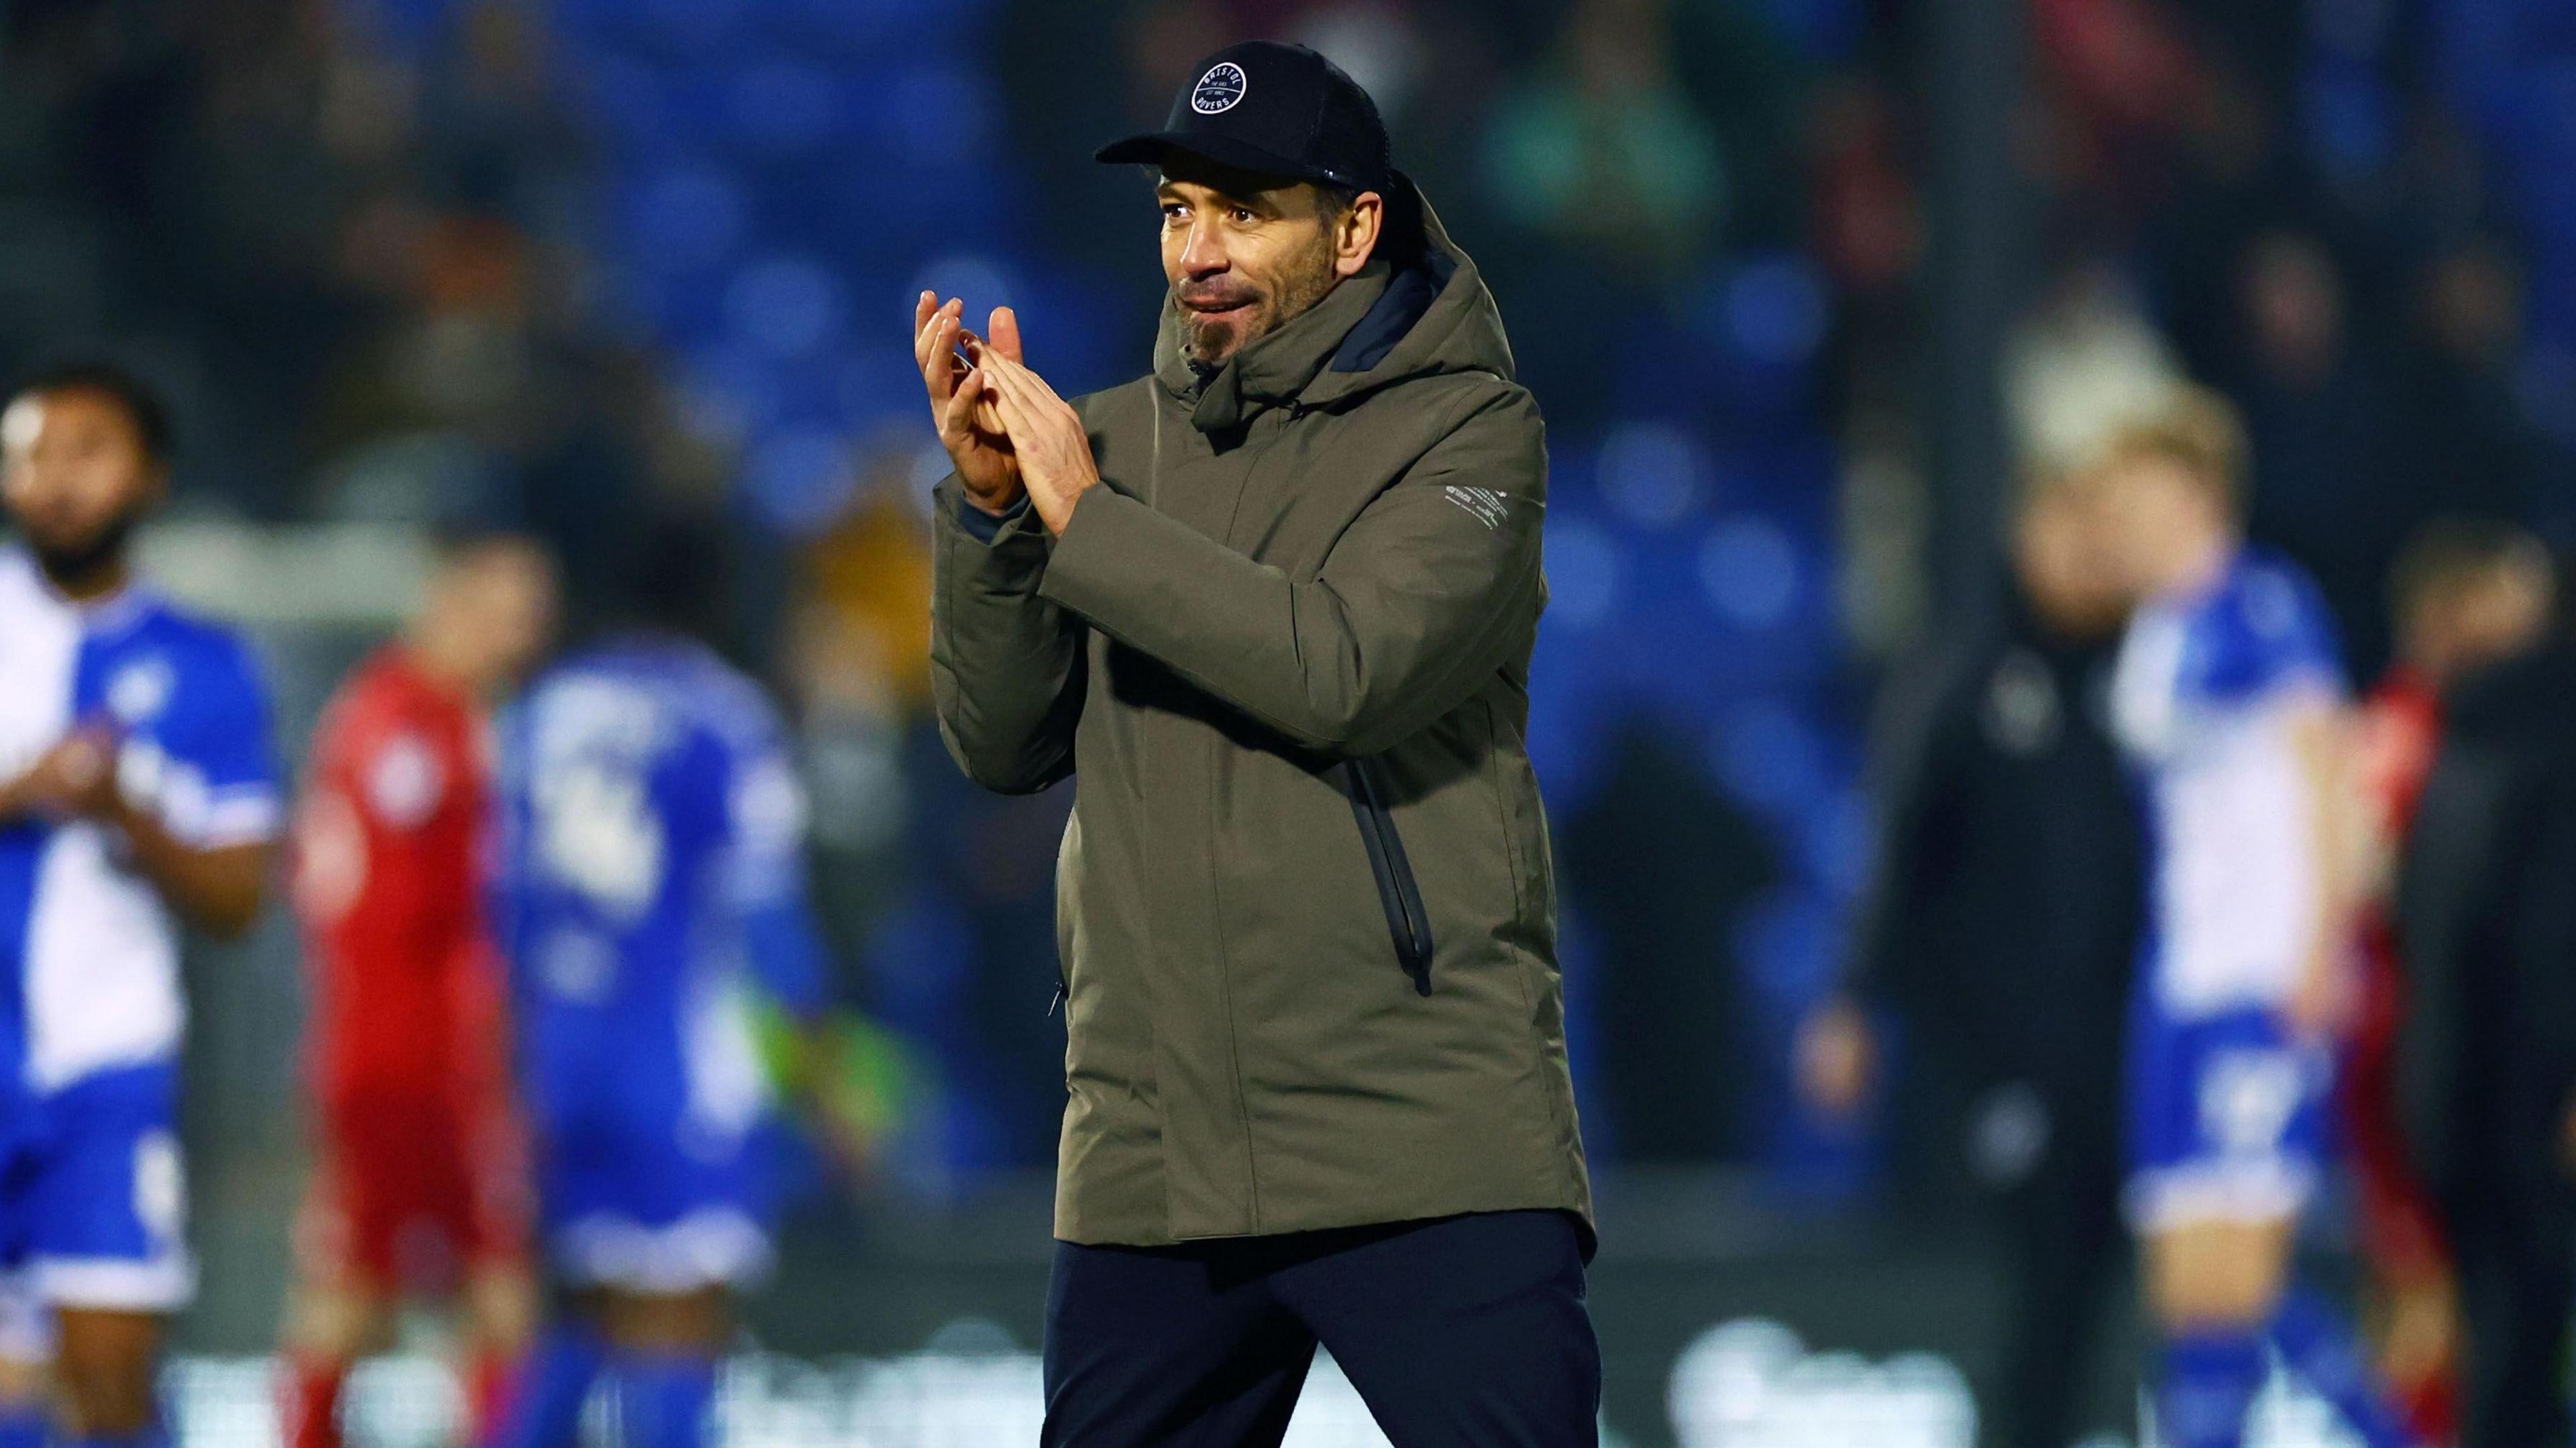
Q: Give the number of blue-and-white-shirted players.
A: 3